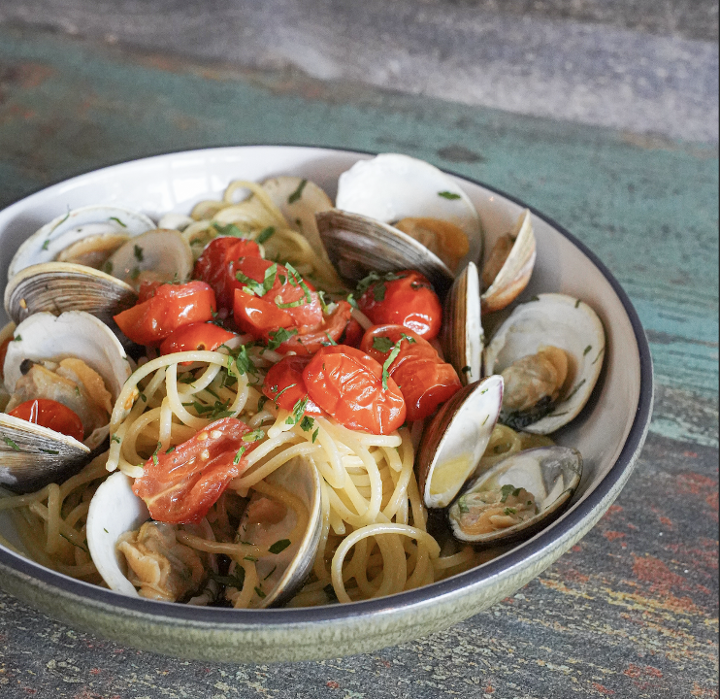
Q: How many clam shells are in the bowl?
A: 15